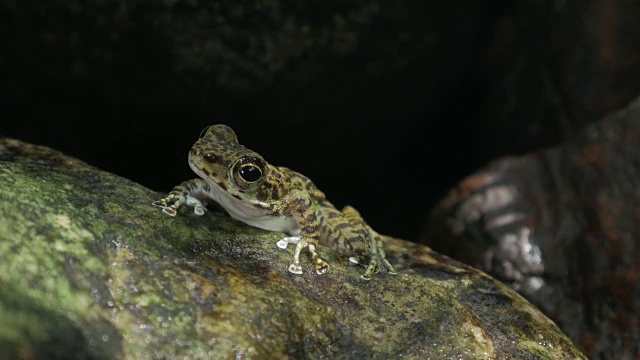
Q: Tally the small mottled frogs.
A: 1